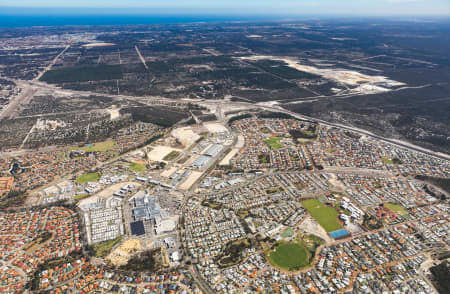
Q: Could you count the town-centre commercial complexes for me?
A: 1